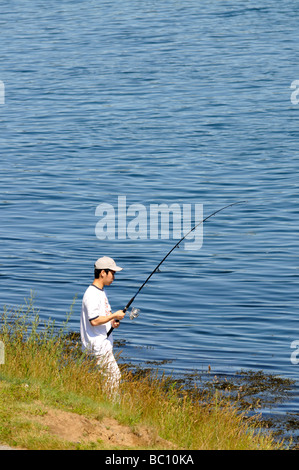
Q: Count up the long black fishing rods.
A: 1